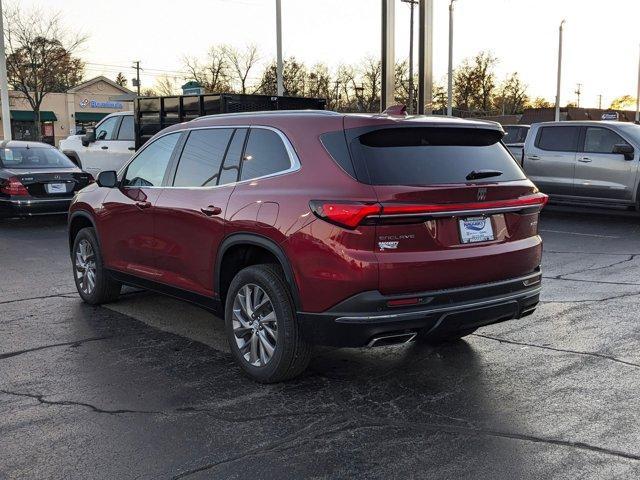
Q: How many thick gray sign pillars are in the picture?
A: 2